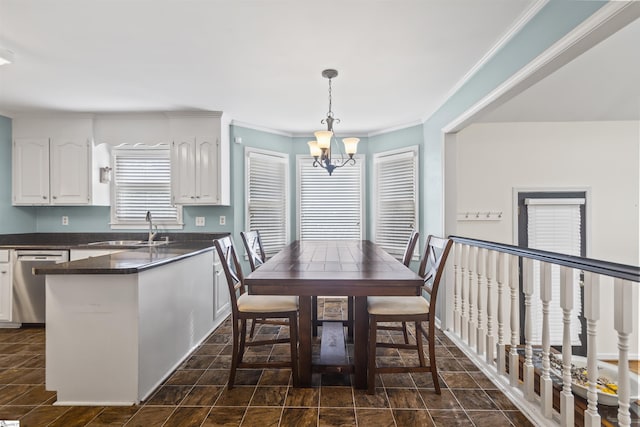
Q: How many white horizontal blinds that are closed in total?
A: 5